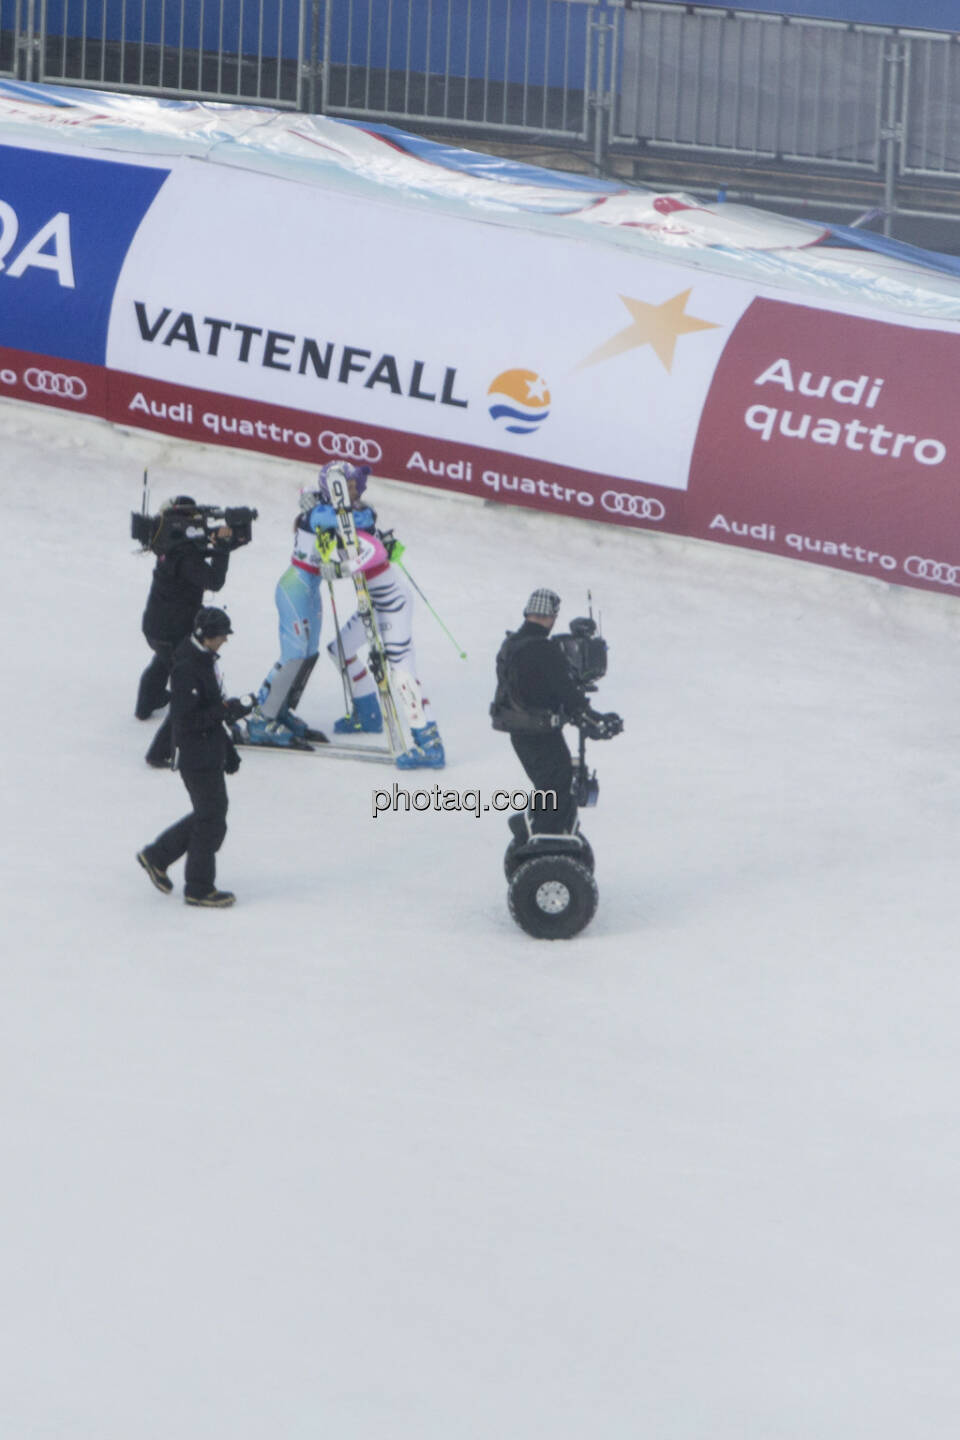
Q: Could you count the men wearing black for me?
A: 3